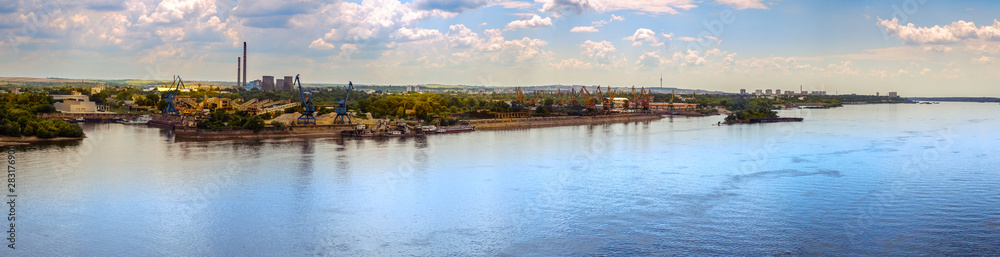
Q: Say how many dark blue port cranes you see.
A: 3